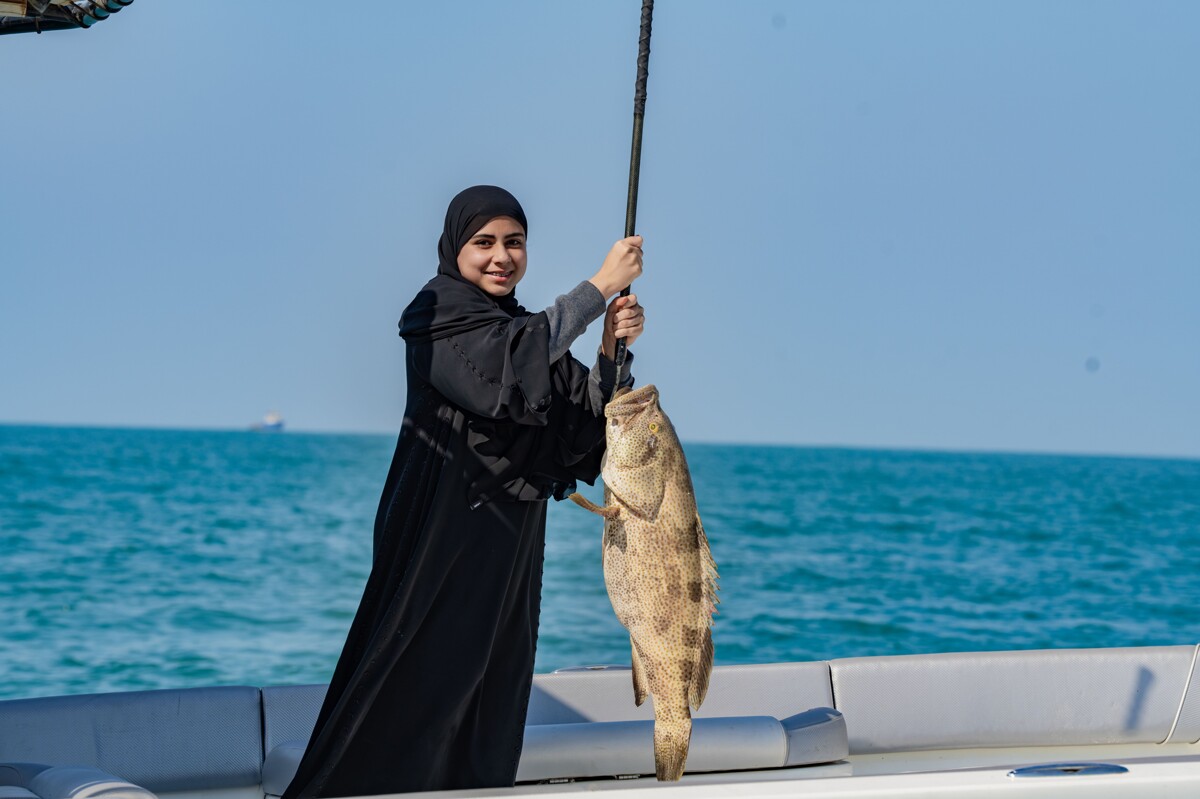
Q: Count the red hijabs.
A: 0